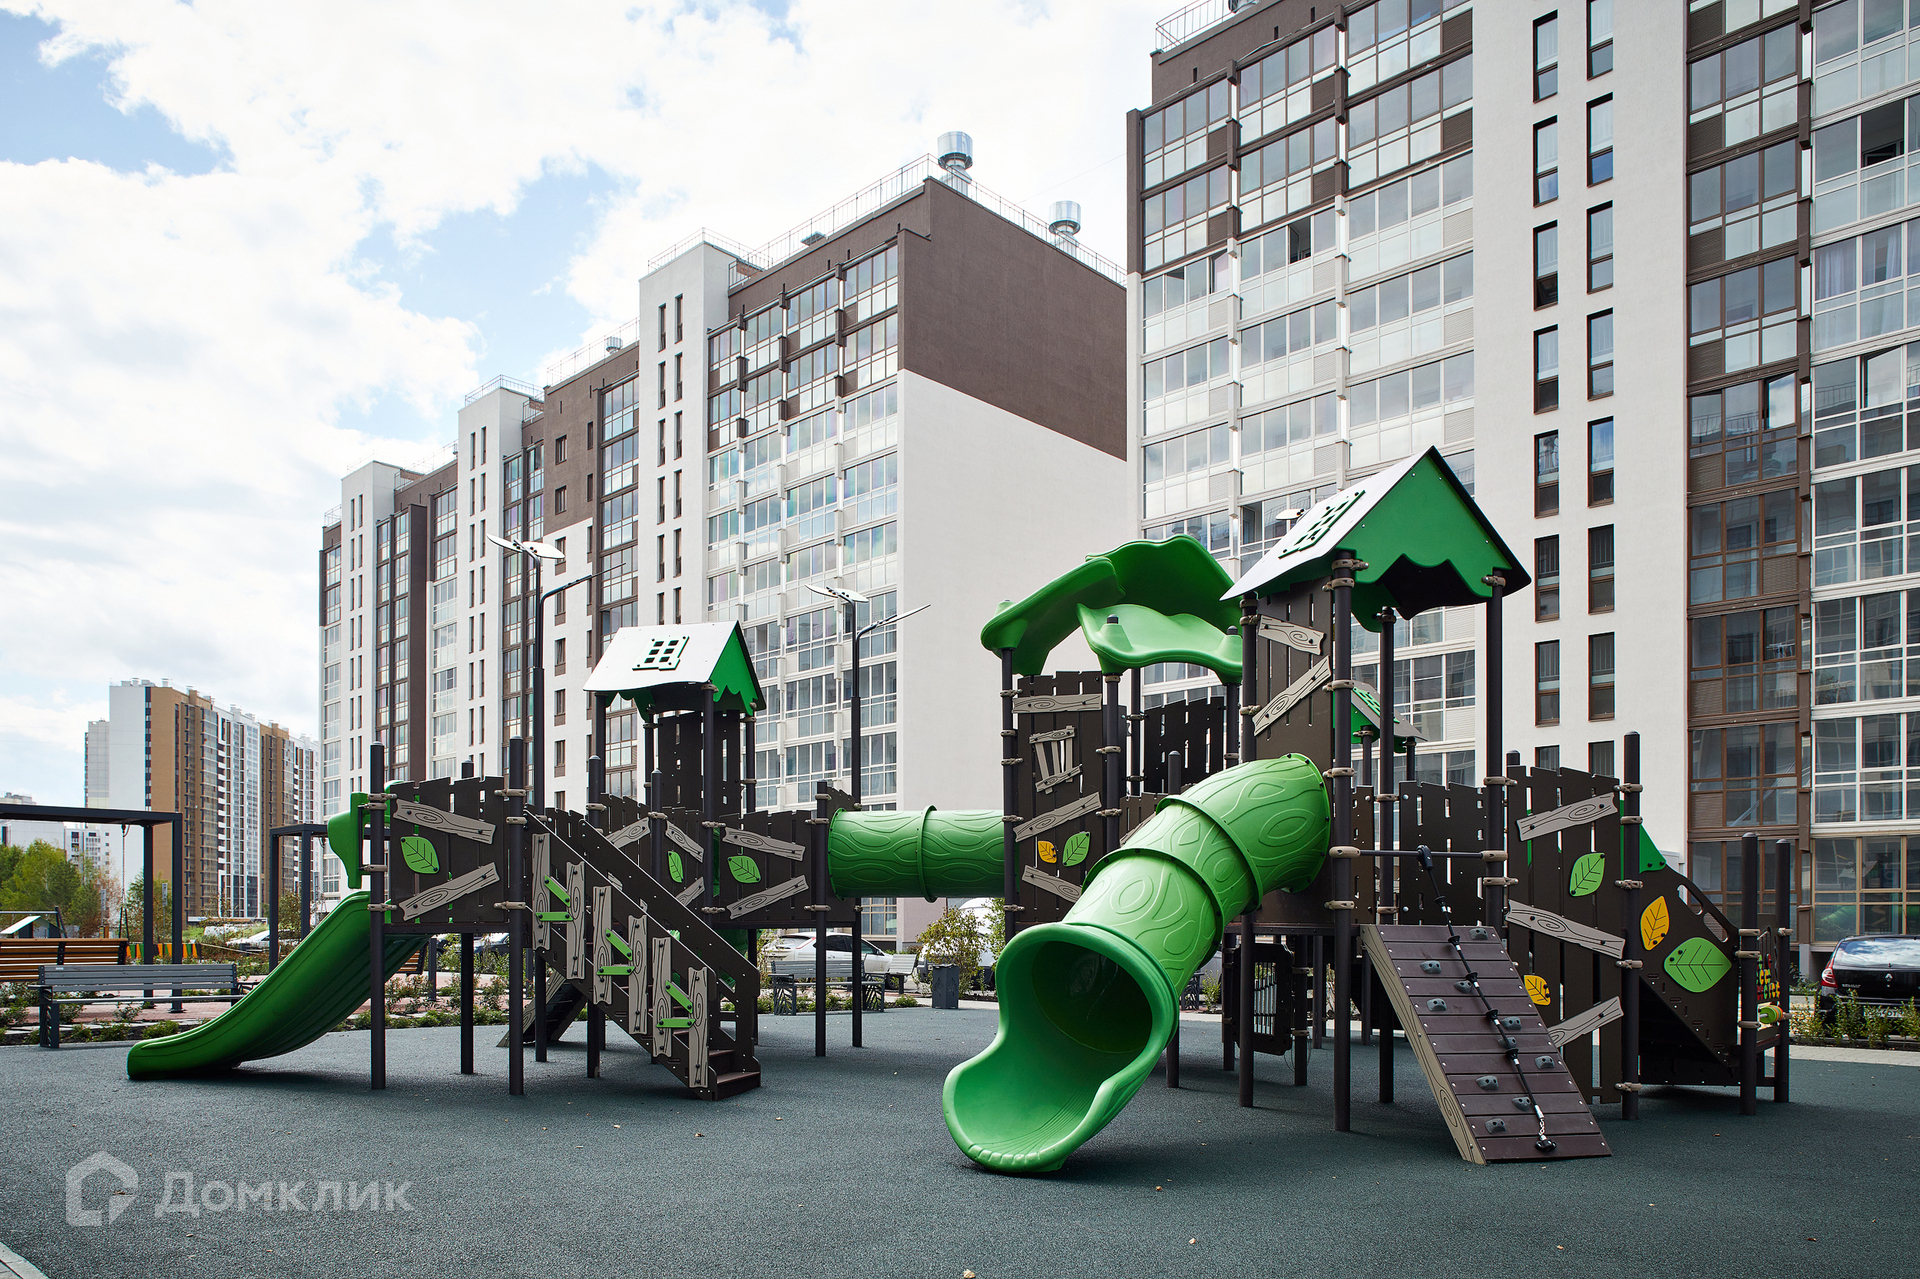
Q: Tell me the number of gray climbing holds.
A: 10